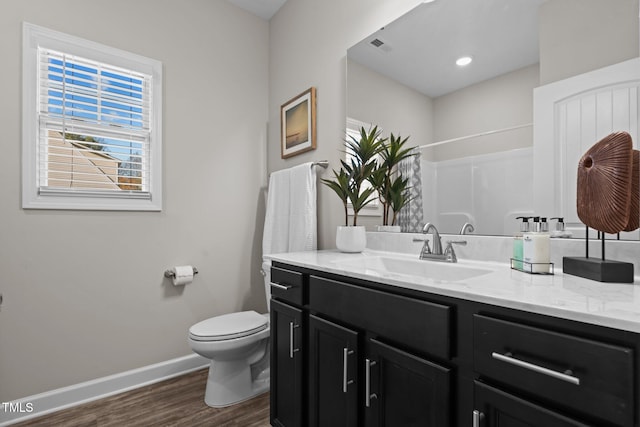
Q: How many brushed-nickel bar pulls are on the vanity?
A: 6